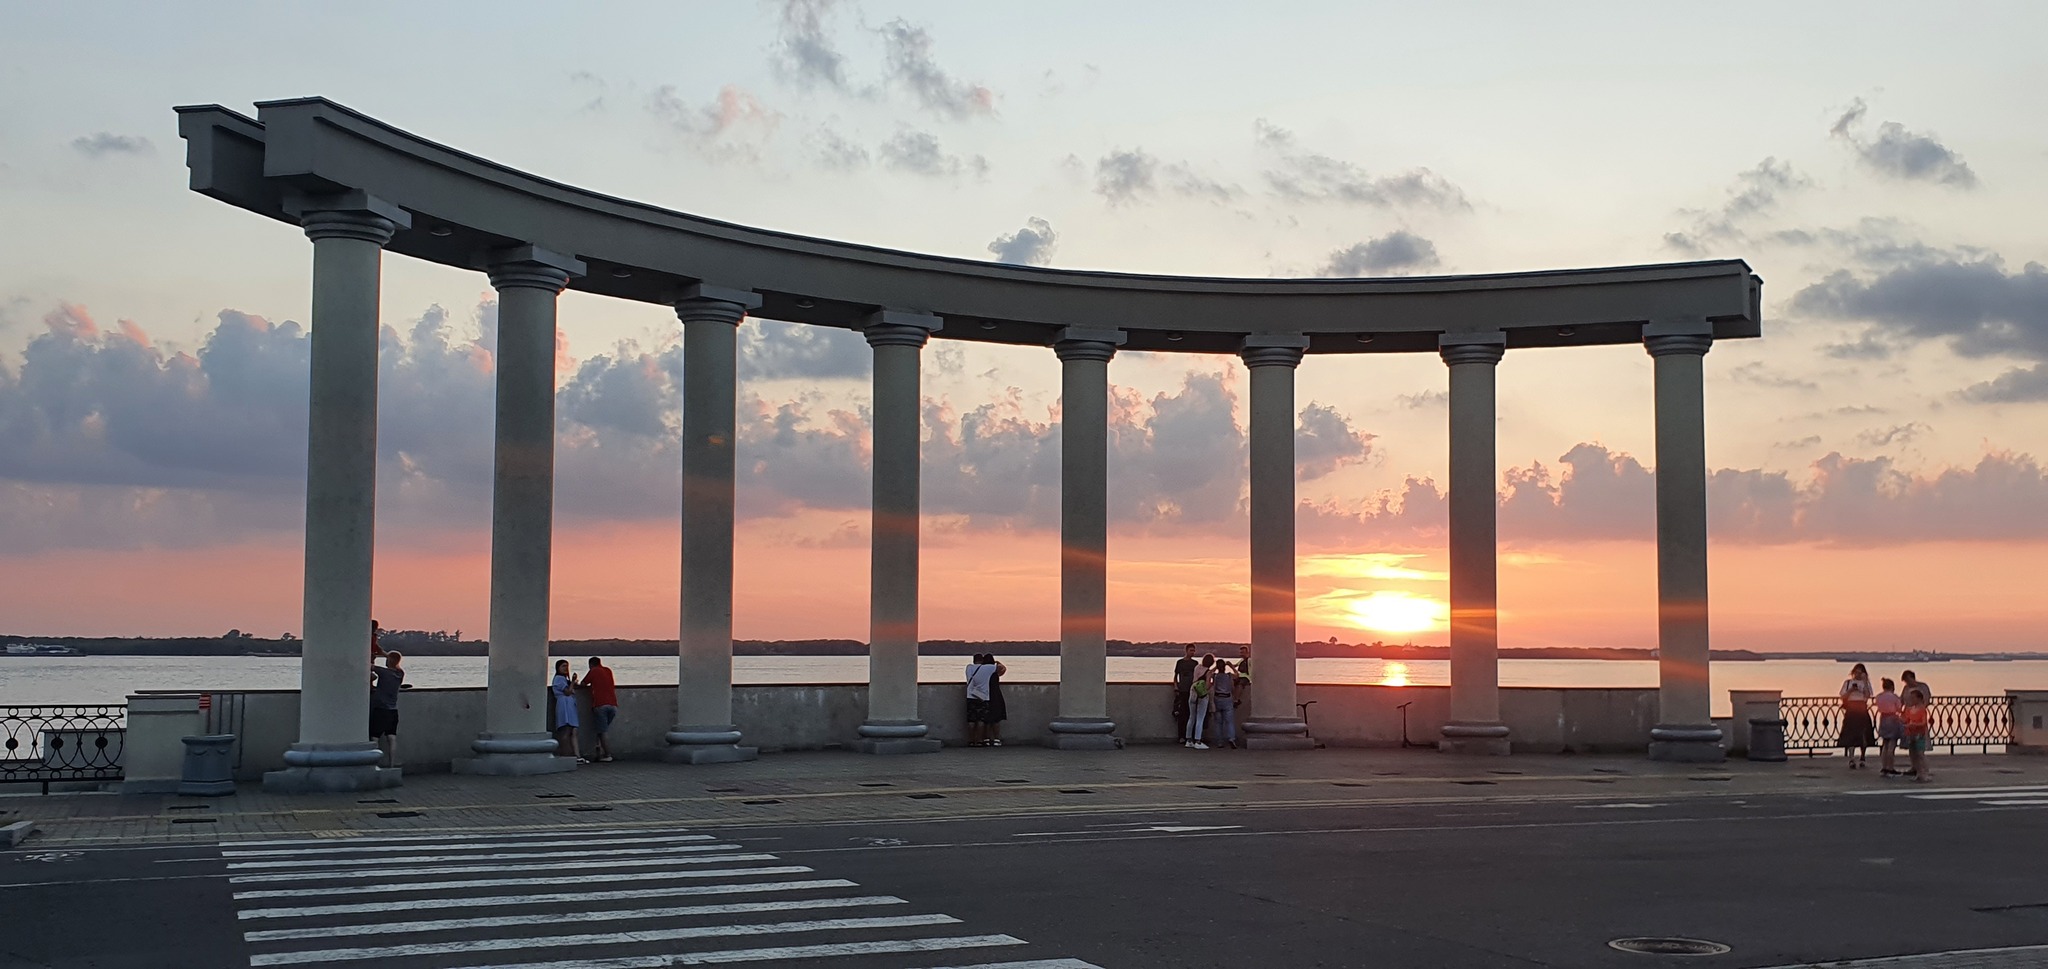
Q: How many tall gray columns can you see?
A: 8